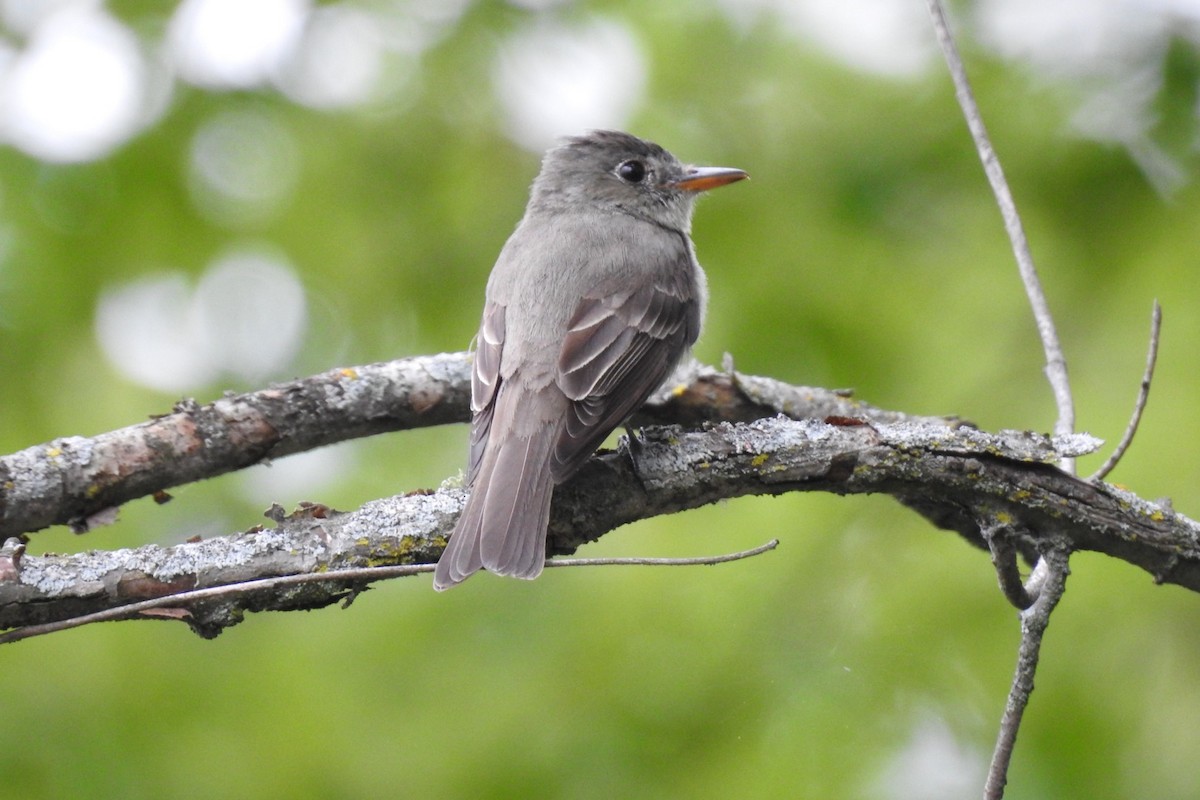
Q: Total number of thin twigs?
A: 4